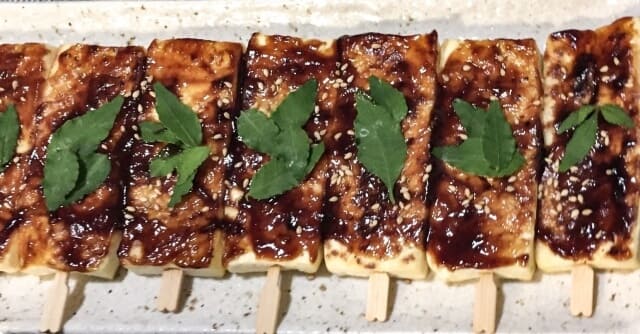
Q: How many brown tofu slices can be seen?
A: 7